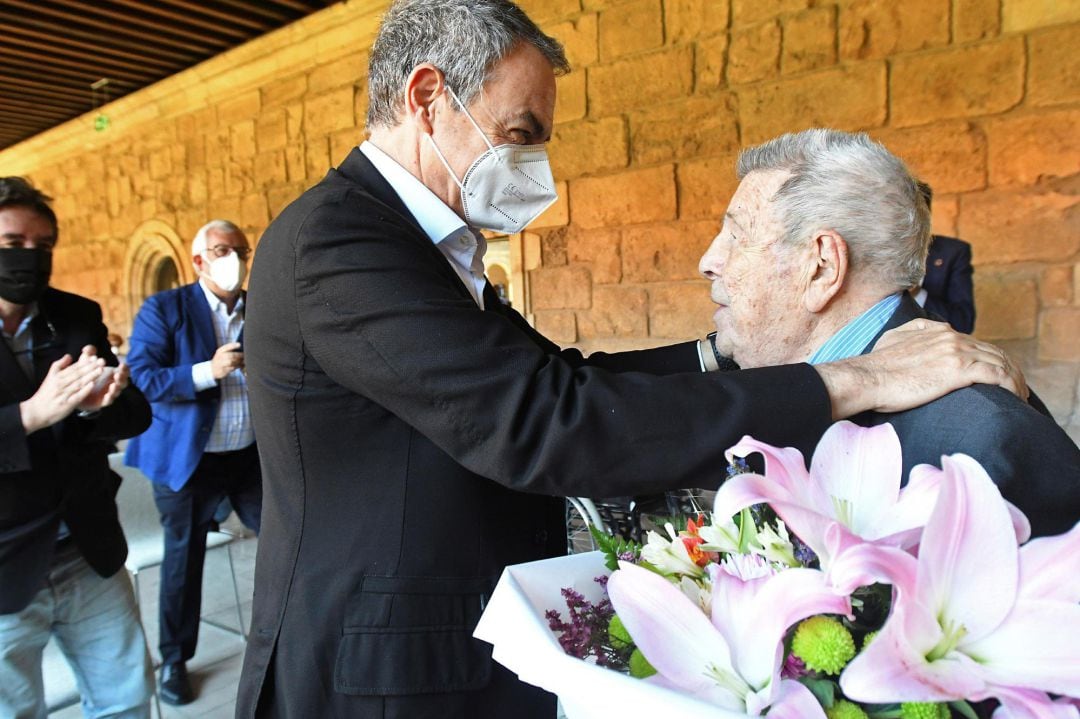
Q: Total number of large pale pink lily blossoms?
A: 3